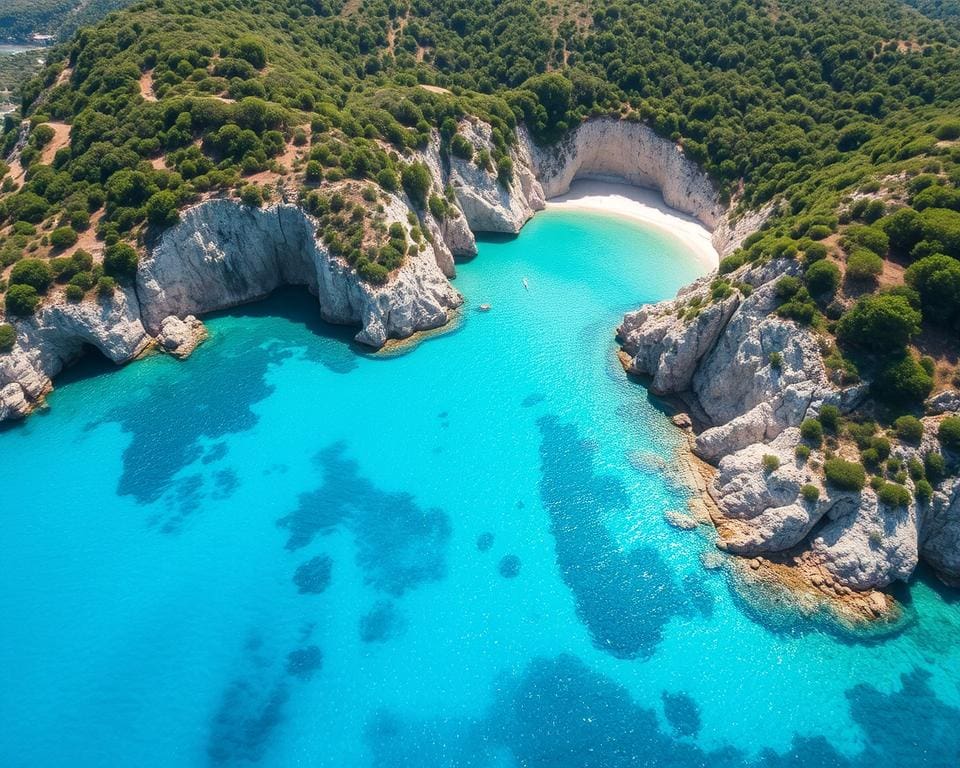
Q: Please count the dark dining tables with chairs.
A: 0